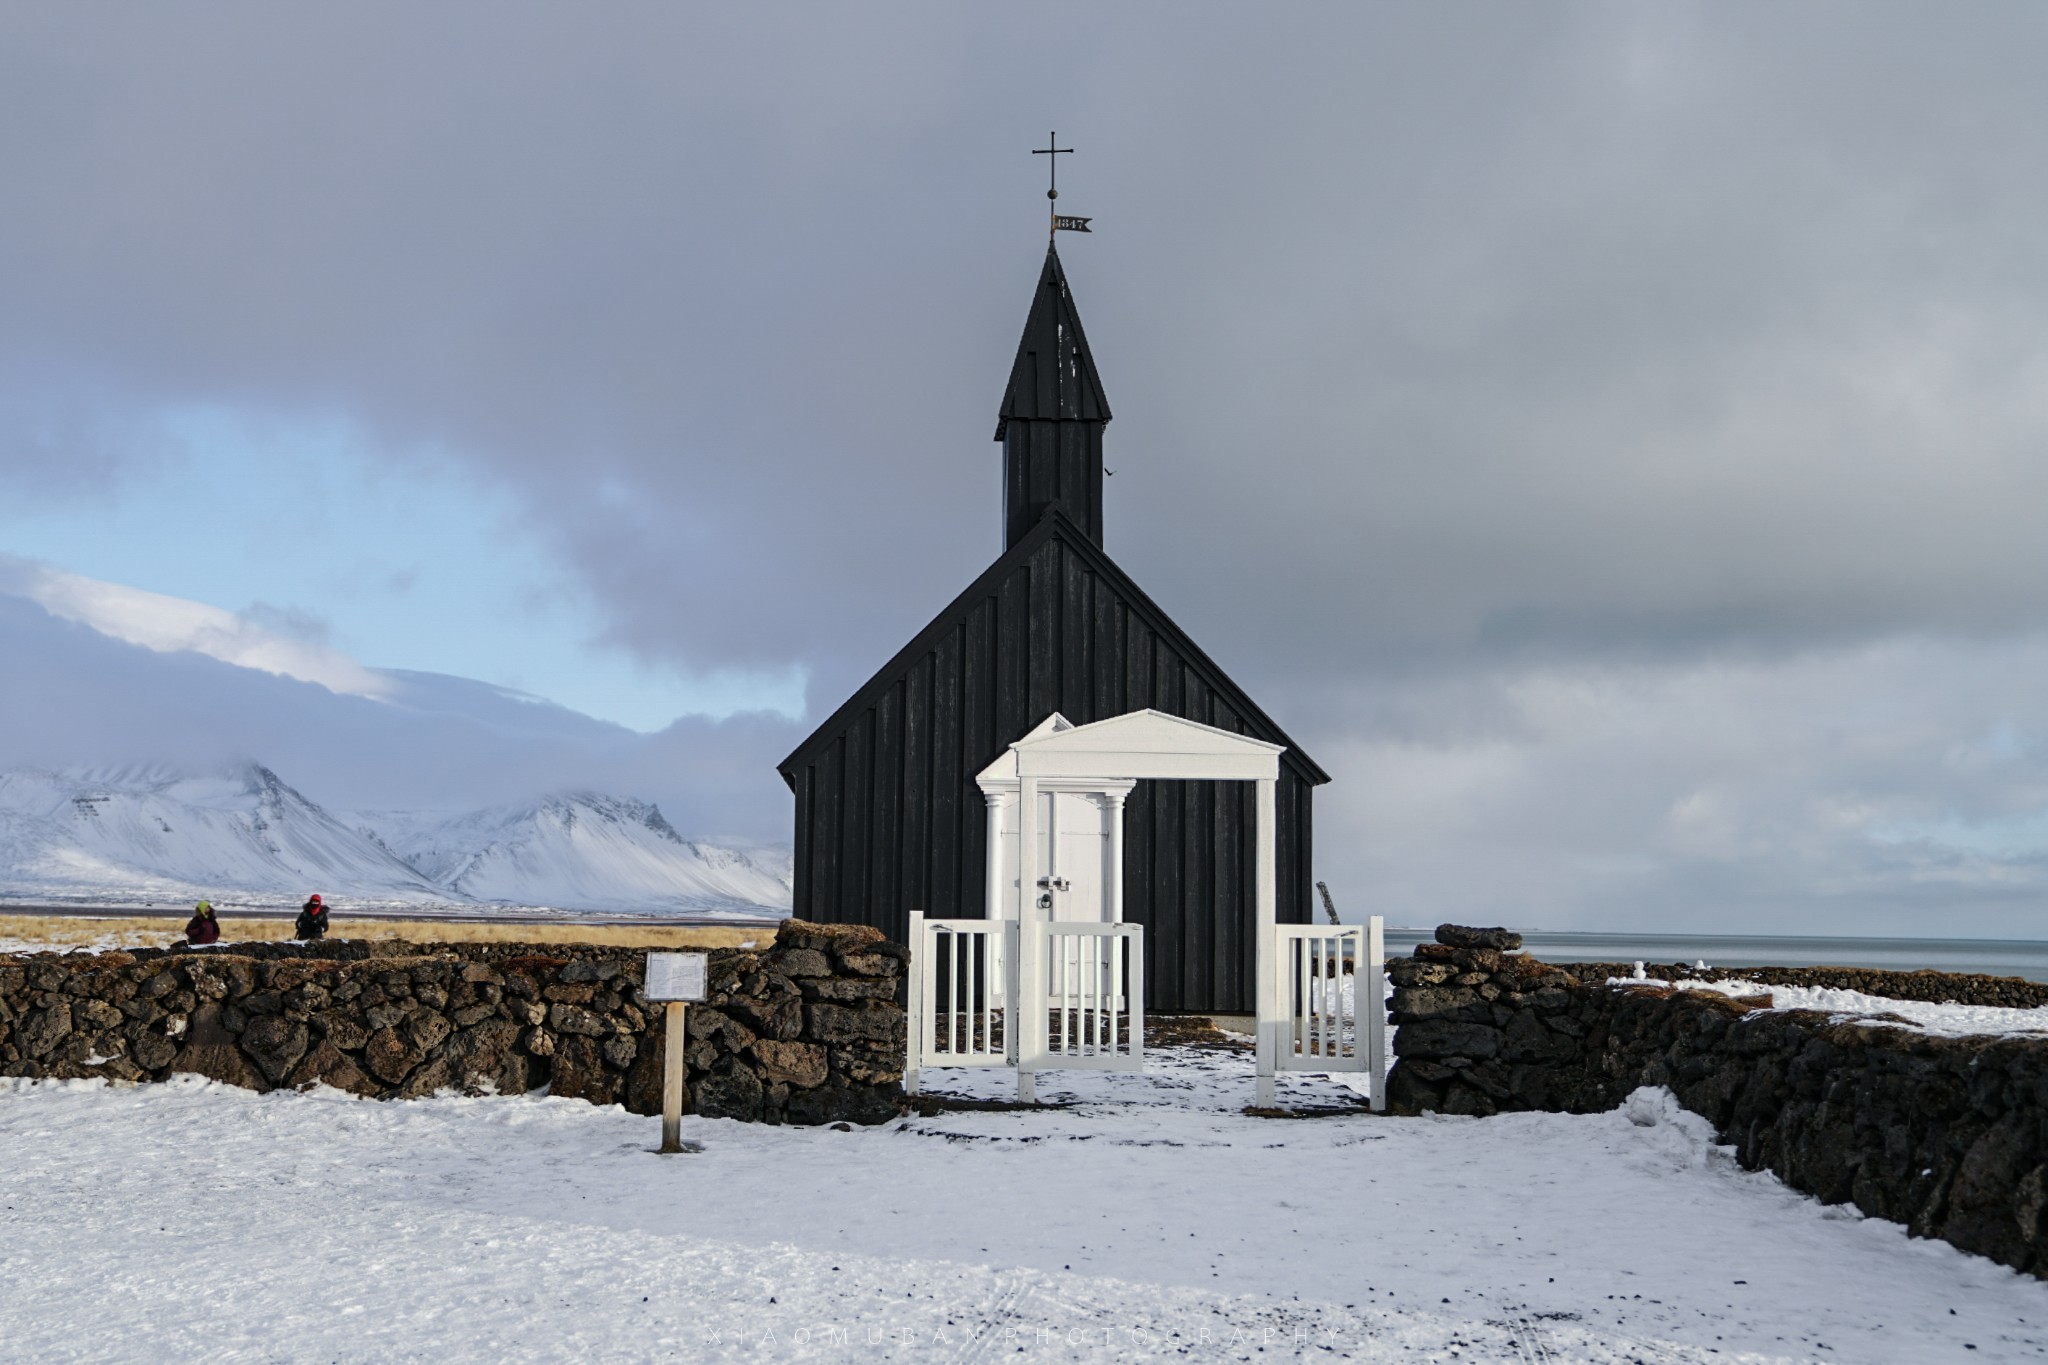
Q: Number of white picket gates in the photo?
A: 3